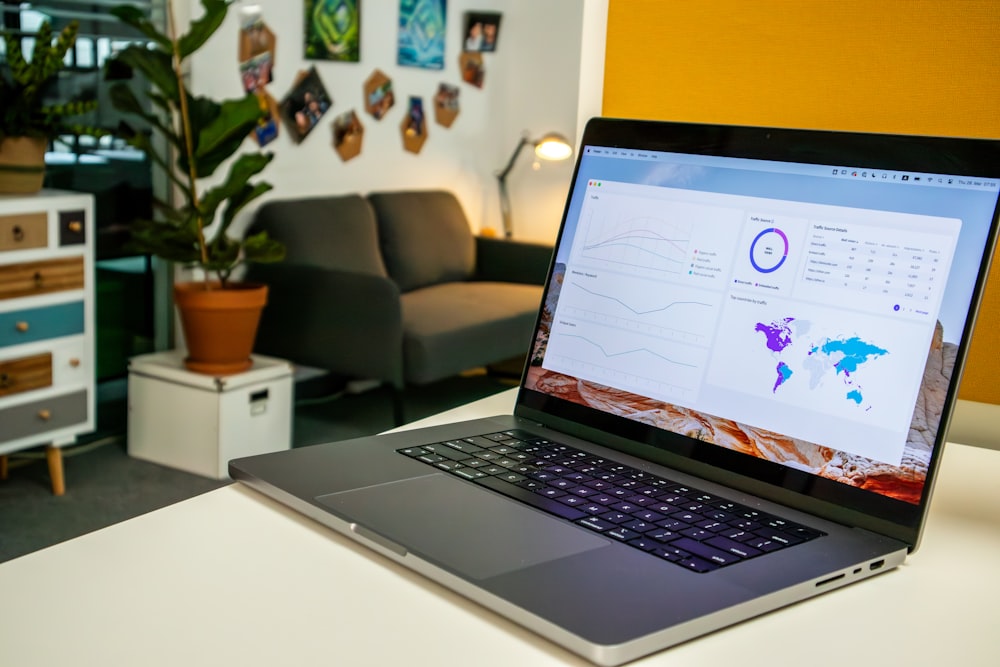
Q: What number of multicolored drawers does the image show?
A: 7